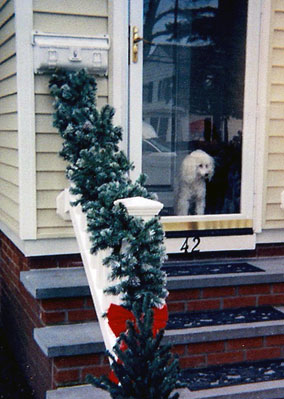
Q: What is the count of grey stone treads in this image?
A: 3